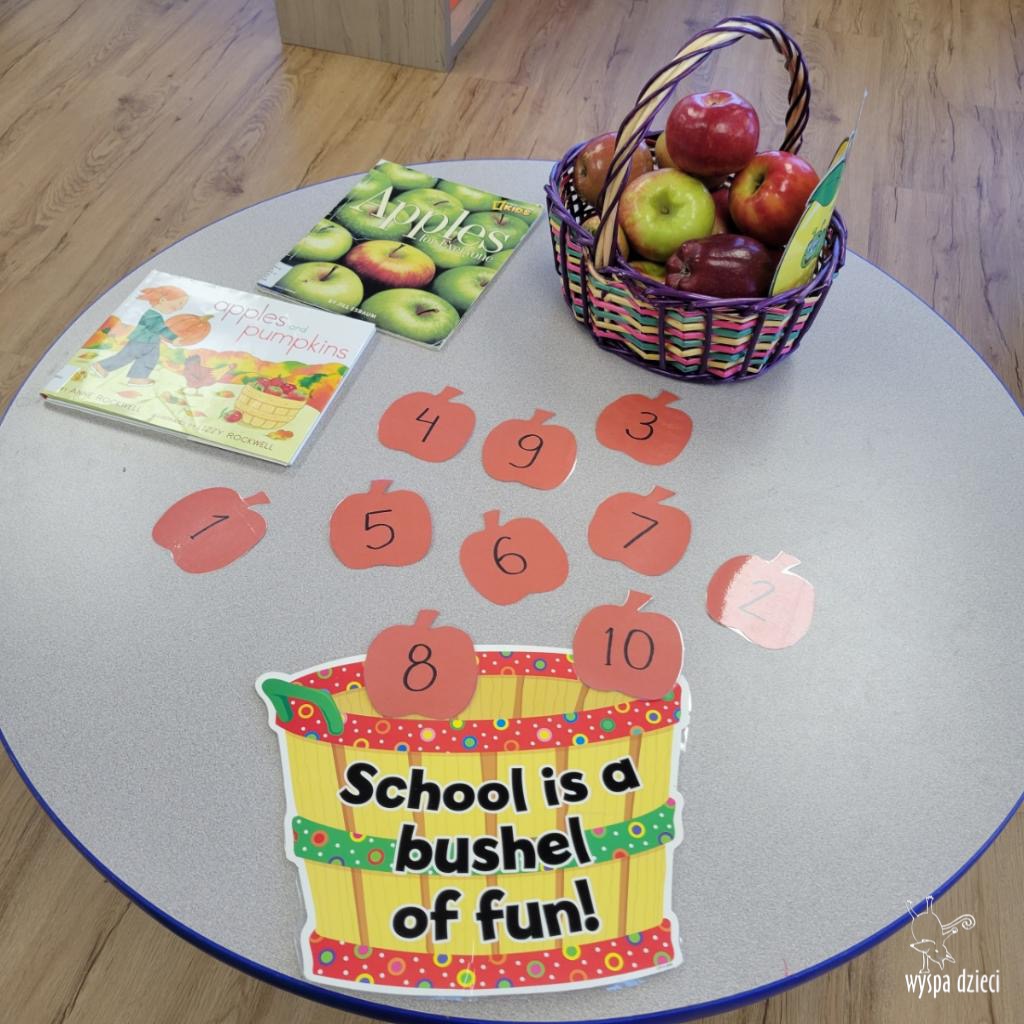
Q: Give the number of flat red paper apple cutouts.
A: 10